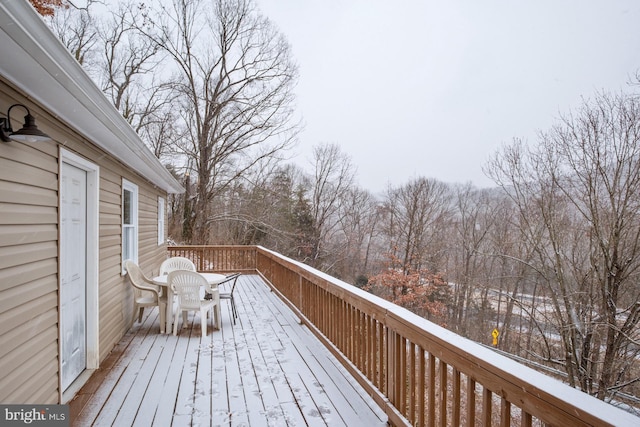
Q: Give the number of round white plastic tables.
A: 1